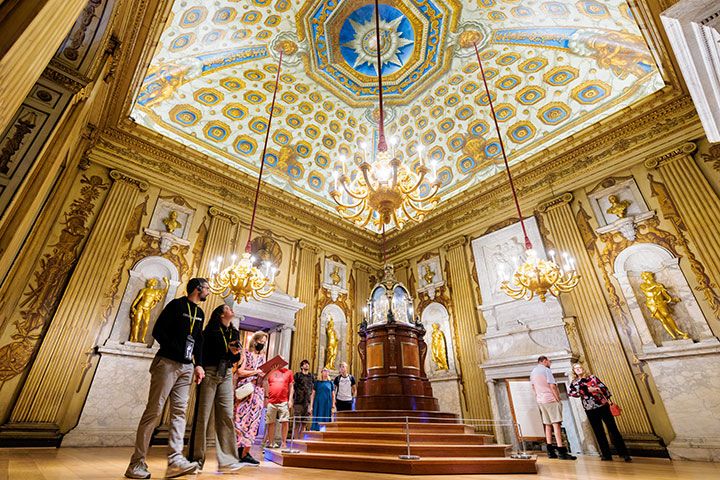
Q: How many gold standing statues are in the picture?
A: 4